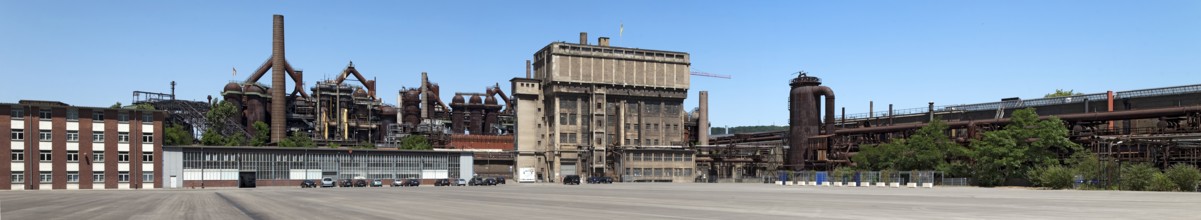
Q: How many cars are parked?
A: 15